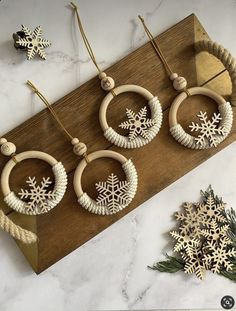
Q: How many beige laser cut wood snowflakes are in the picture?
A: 11